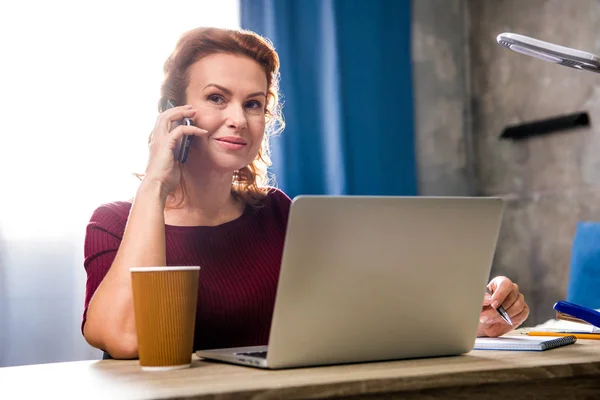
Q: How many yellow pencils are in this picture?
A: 1